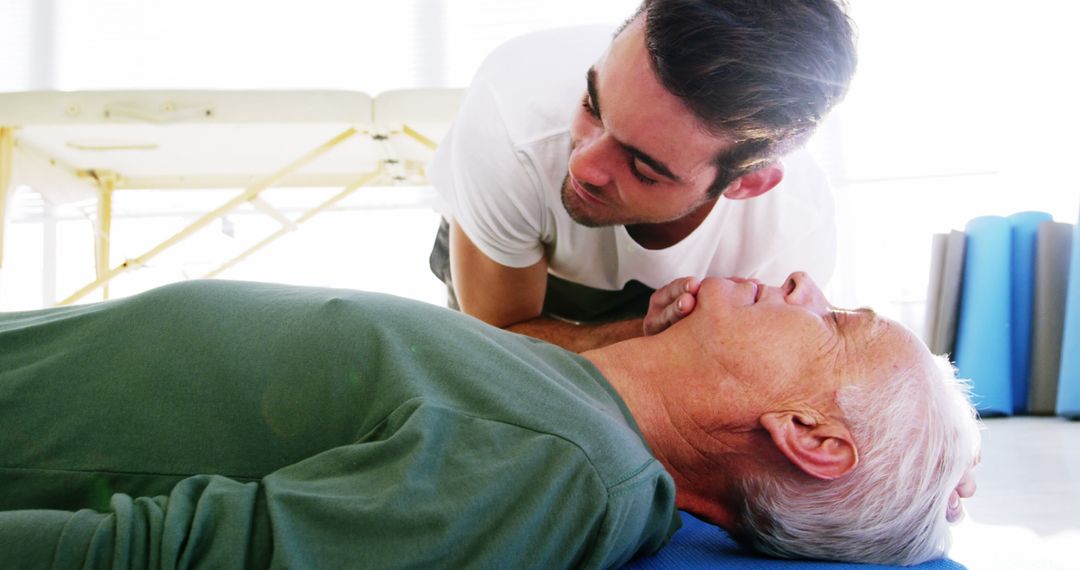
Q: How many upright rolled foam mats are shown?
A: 6